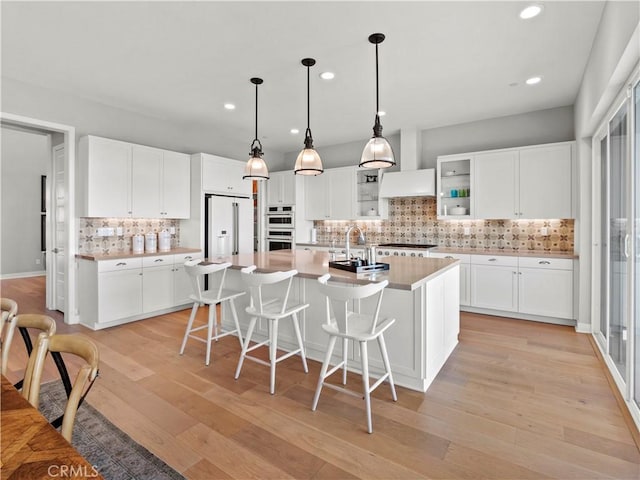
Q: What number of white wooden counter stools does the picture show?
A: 3